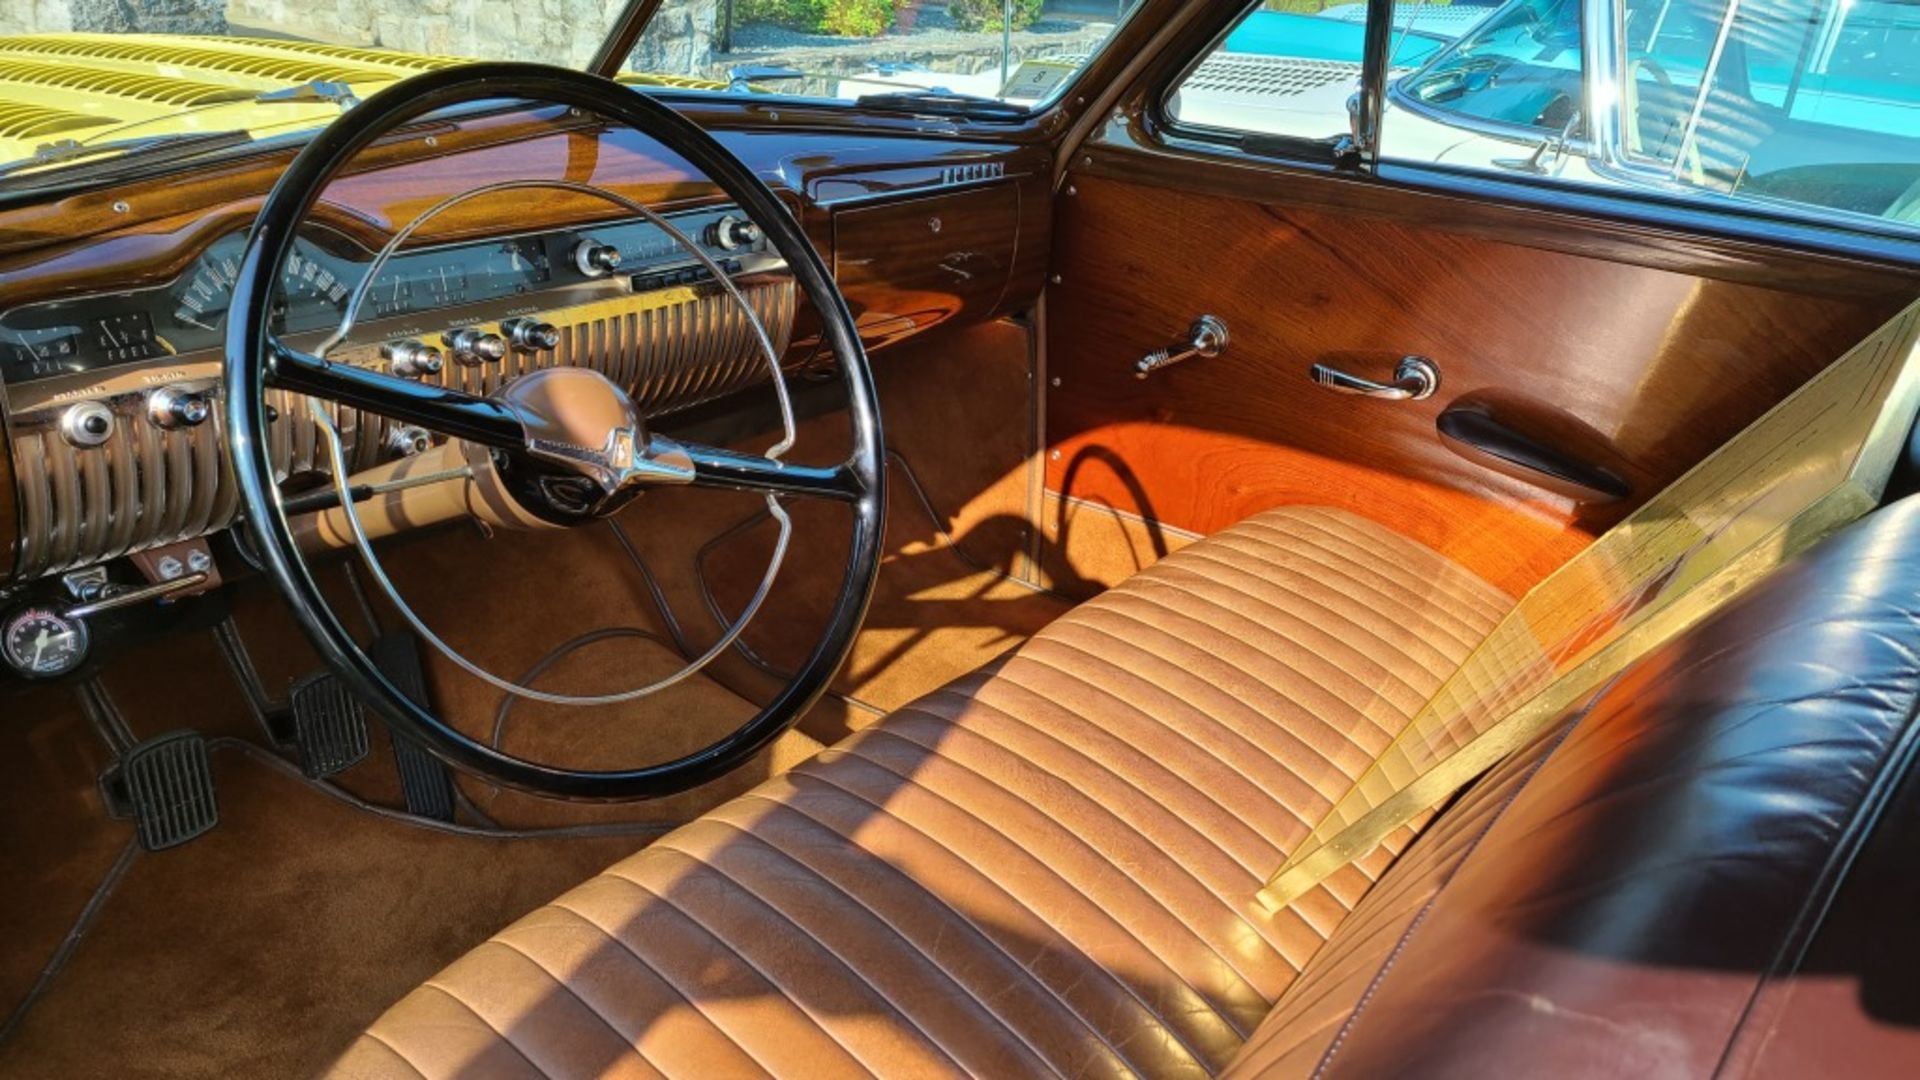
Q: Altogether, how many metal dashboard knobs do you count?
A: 8